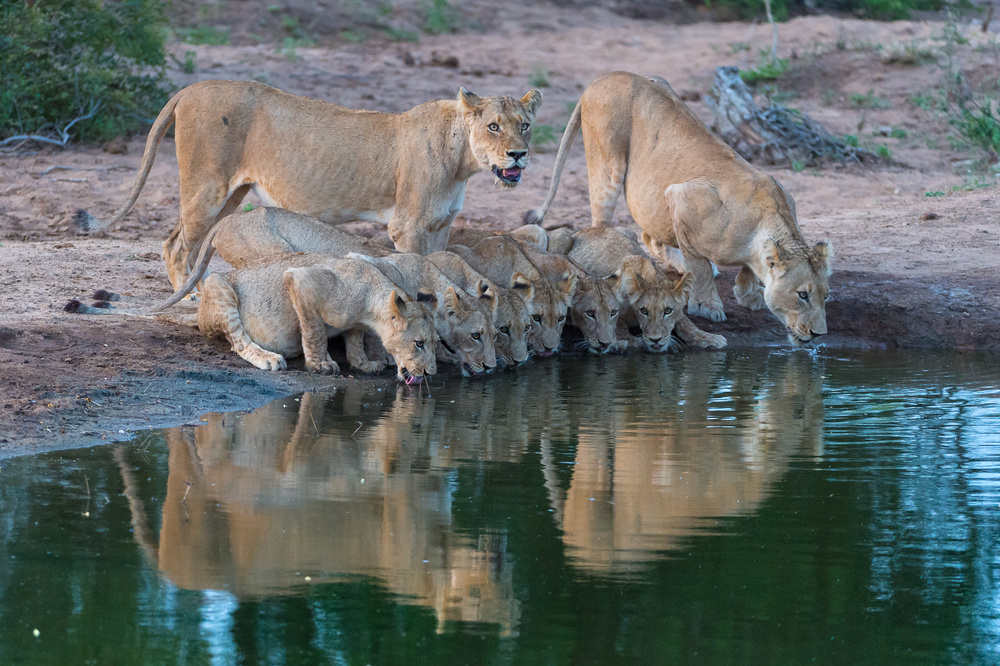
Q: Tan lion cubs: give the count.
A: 6